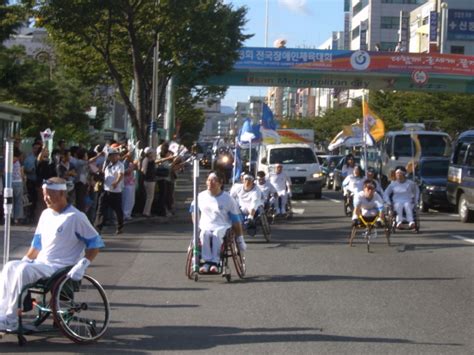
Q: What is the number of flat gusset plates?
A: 0